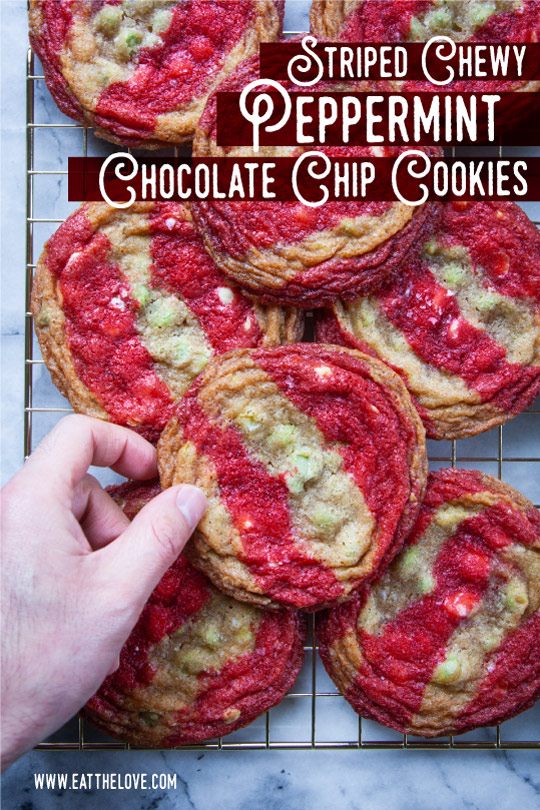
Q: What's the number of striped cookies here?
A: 8